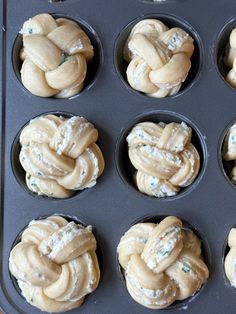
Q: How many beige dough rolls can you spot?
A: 9